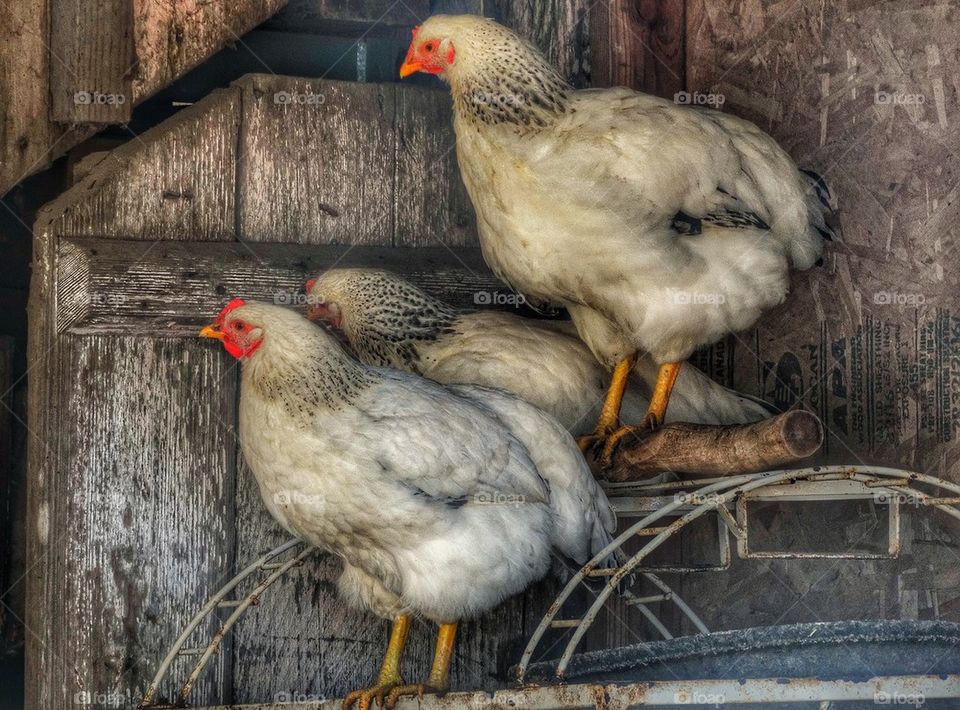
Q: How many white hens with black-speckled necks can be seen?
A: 3